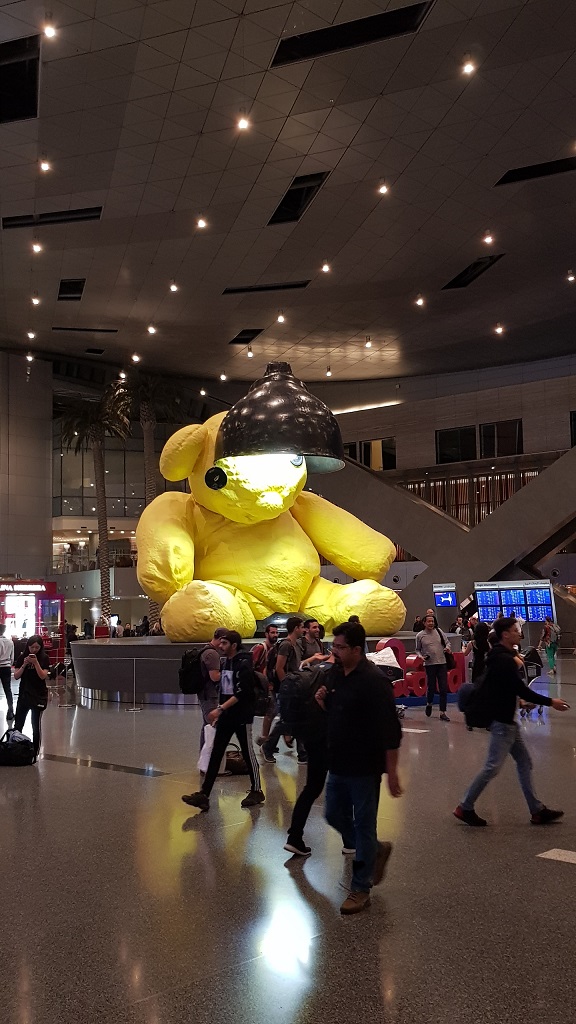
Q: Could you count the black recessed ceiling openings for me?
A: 11